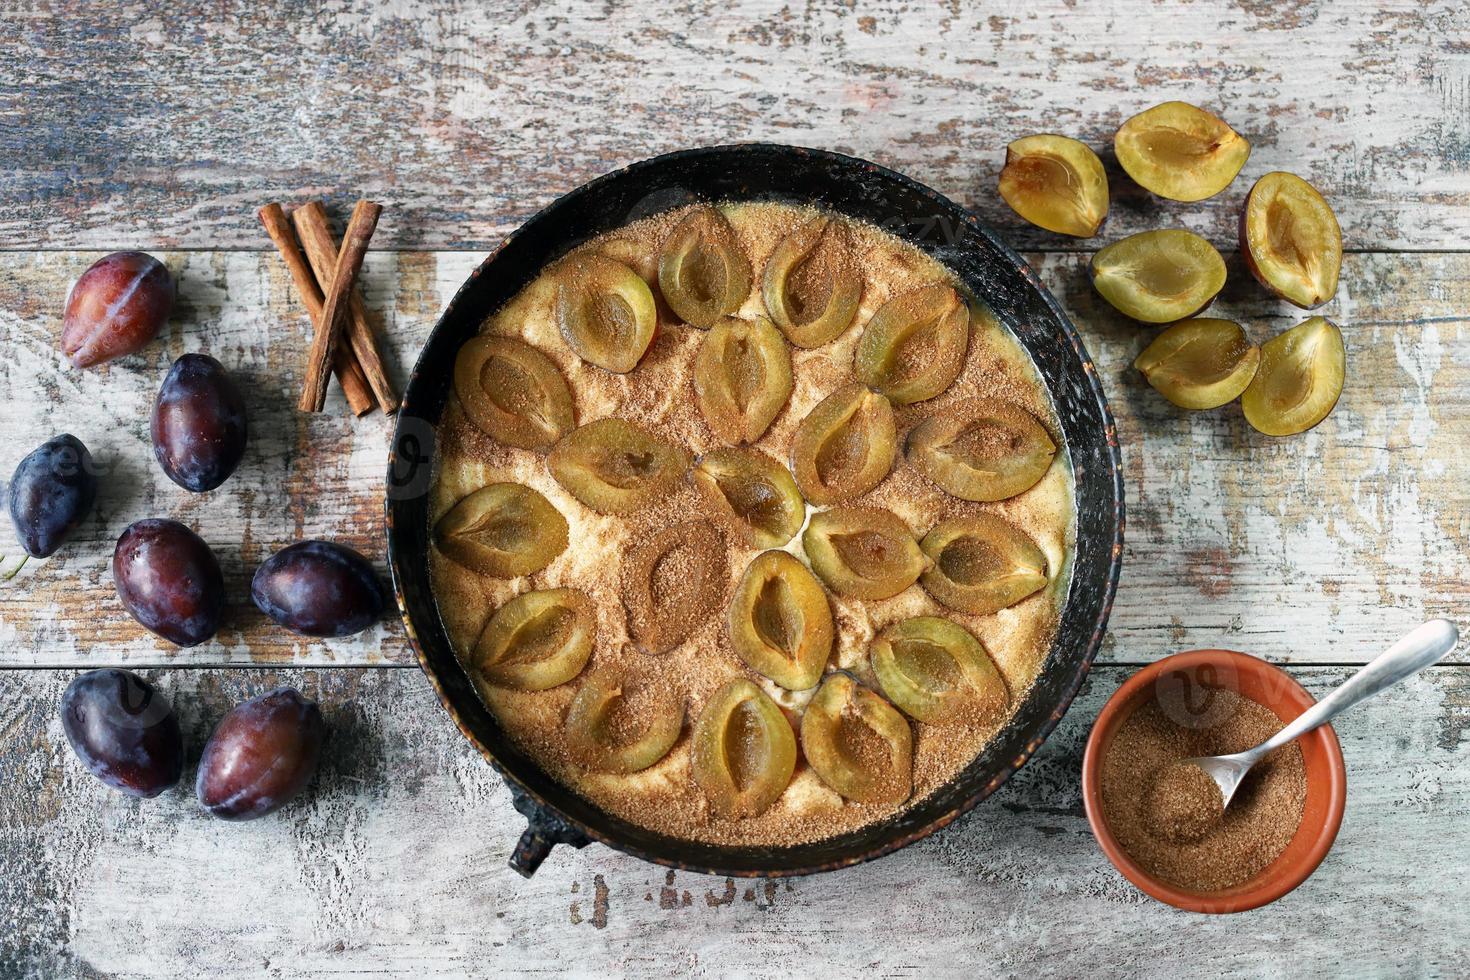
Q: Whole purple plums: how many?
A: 7